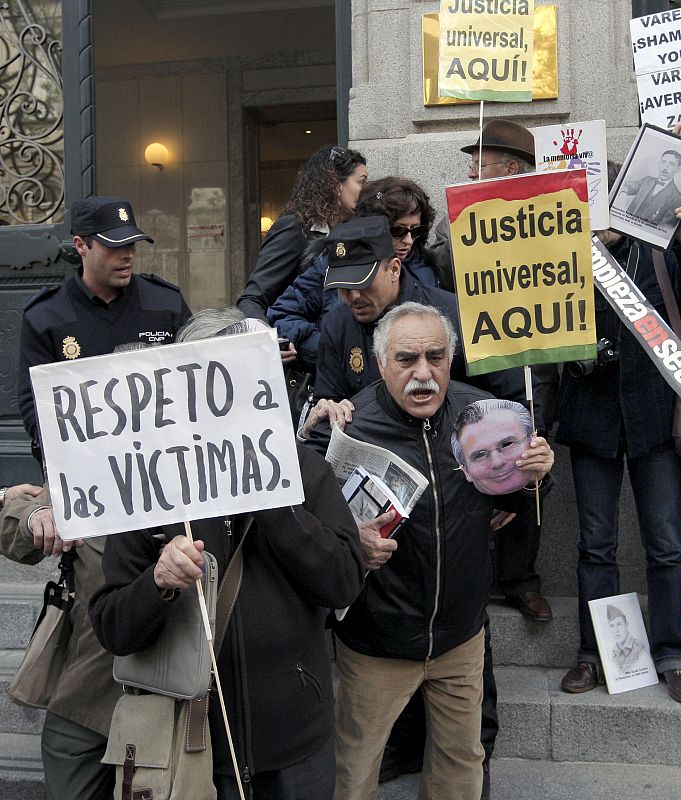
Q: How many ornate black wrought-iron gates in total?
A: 1